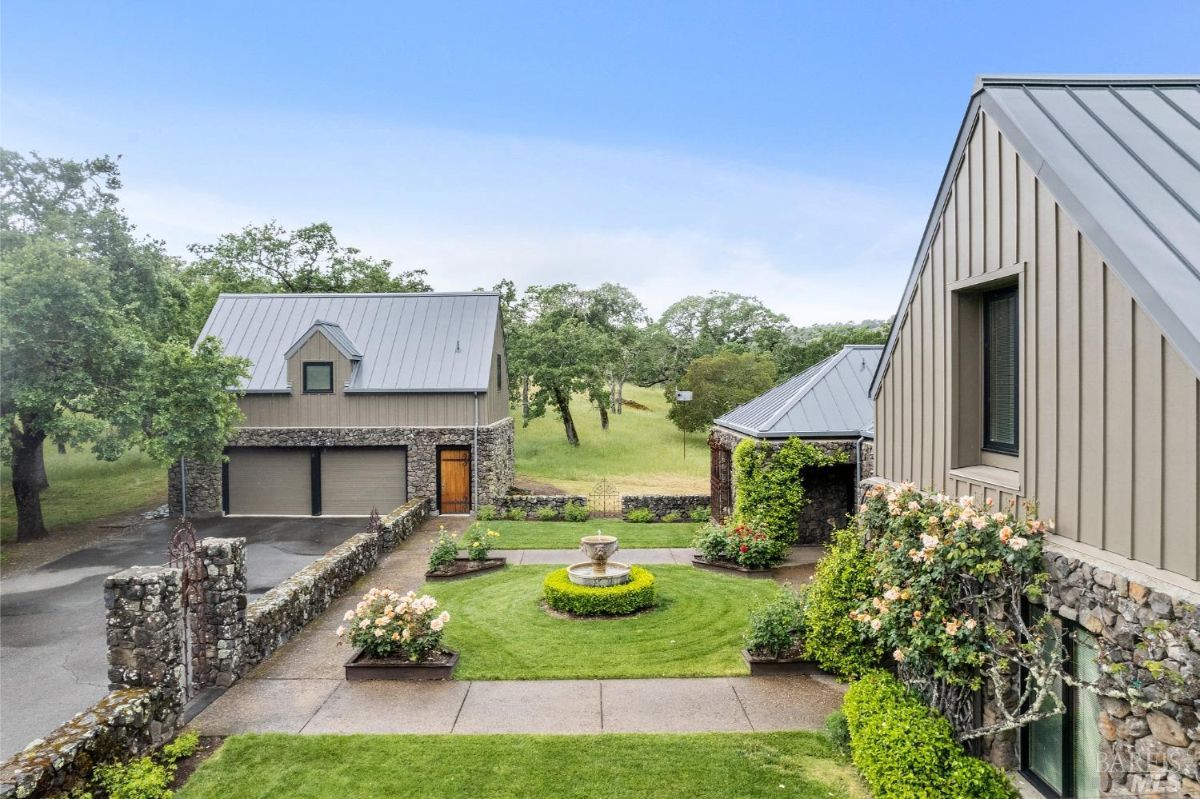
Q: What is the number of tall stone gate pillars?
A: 2